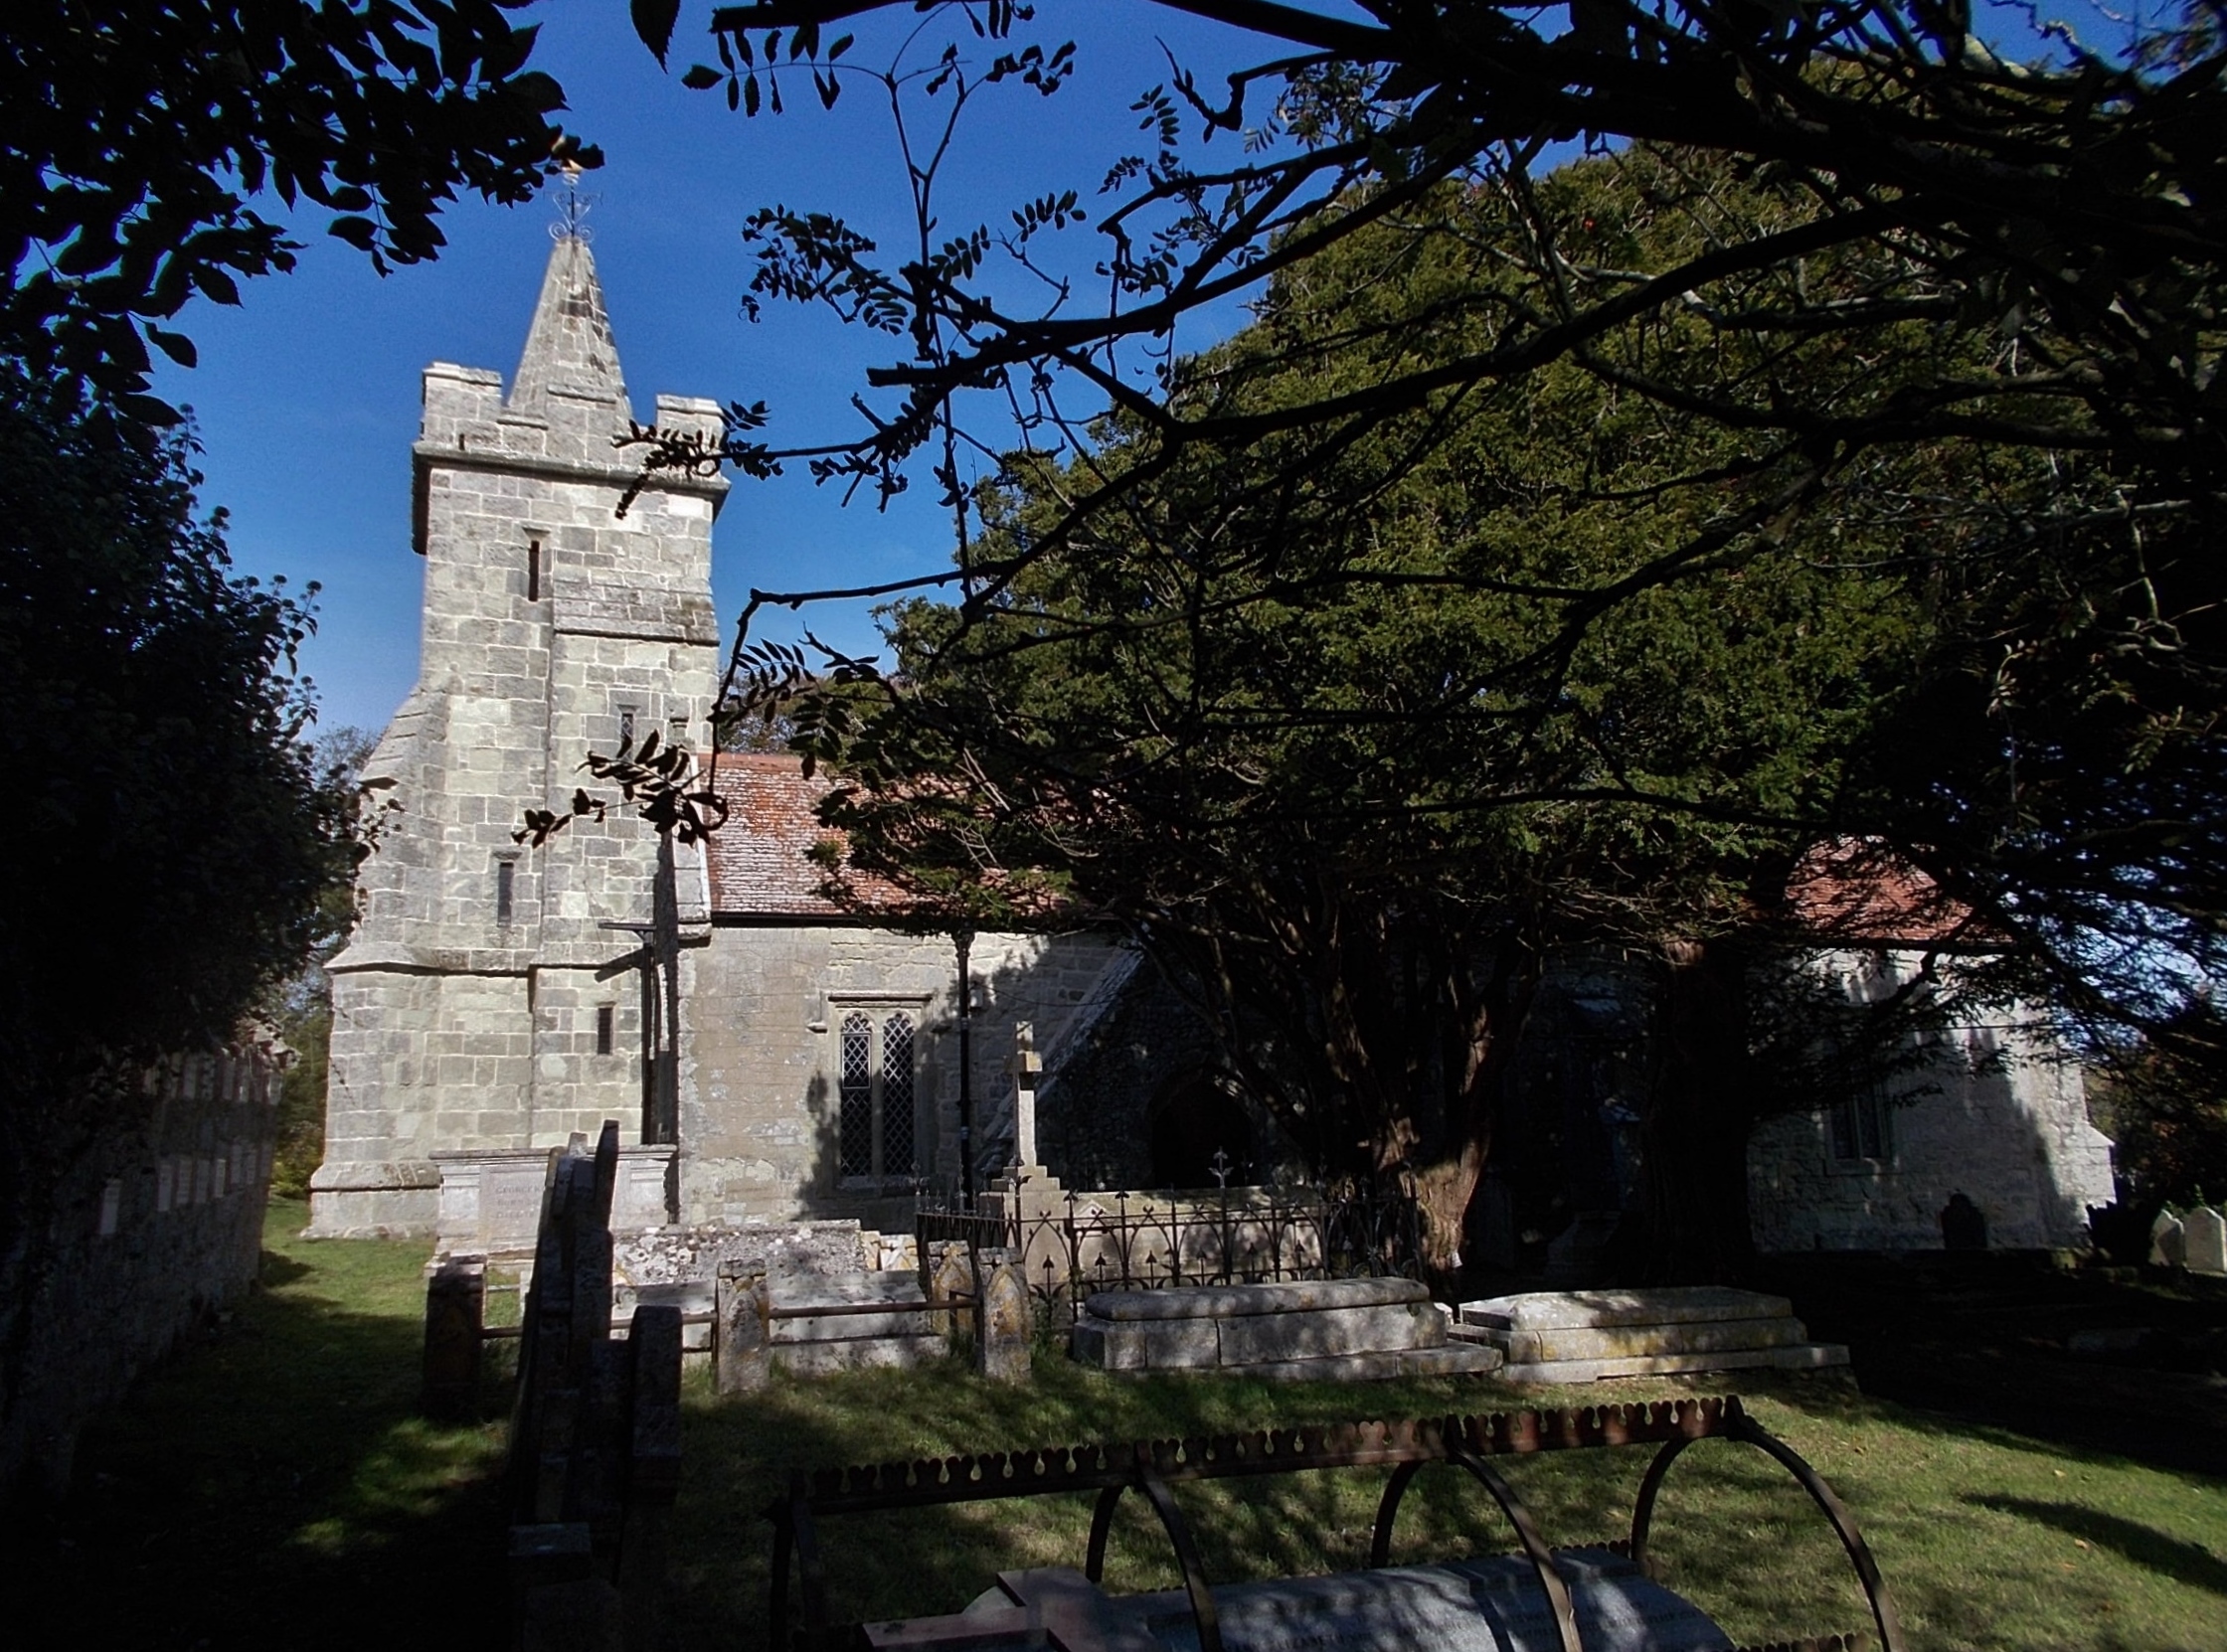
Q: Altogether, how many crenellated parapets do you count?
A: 1